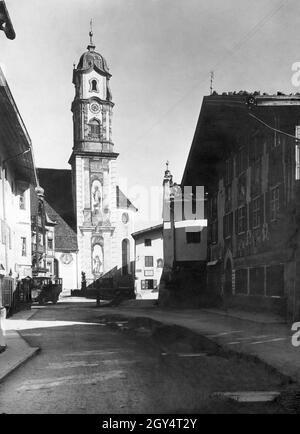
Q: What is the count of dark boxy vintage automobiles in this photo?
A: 1